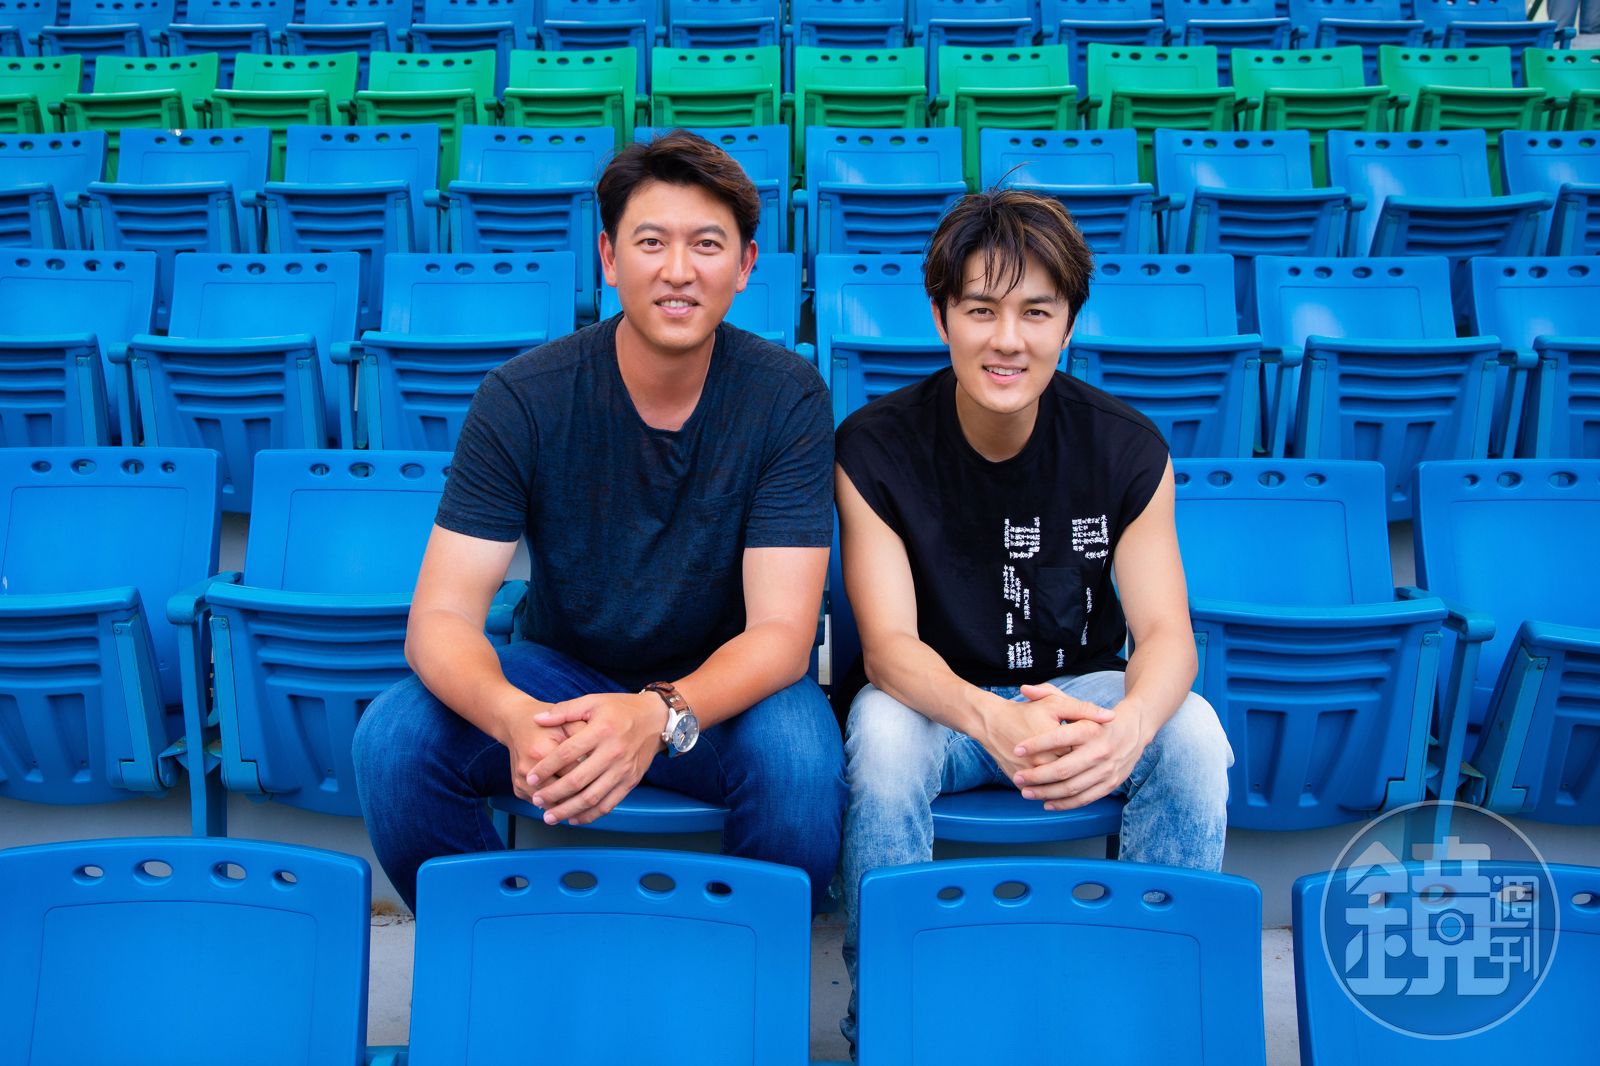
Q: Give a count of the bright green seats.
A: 12